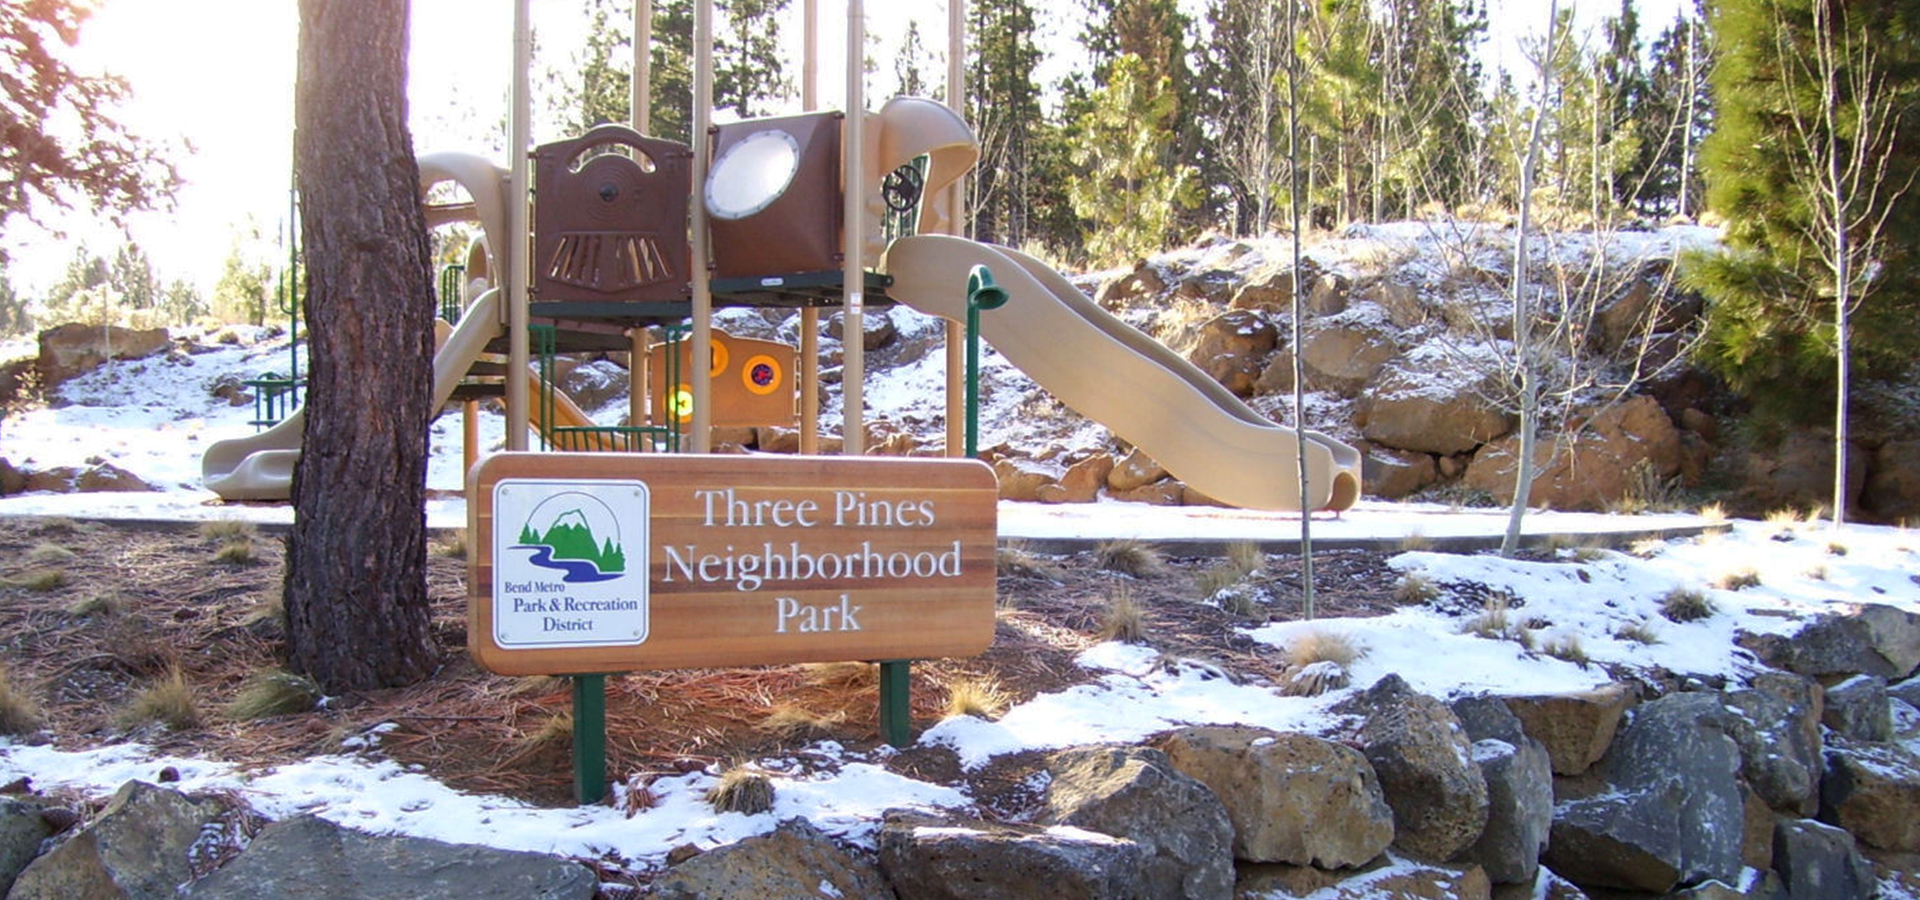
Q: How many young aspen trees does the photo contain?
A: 3